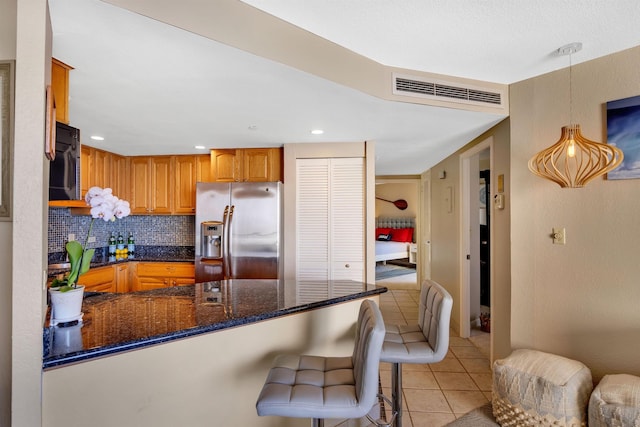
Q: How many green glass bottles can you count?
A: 3